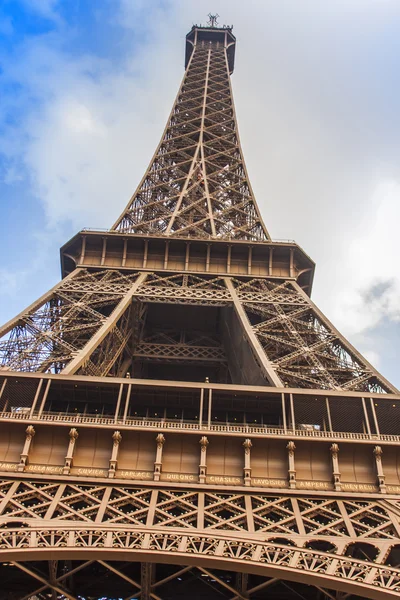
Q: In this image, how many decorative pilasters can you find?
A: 9